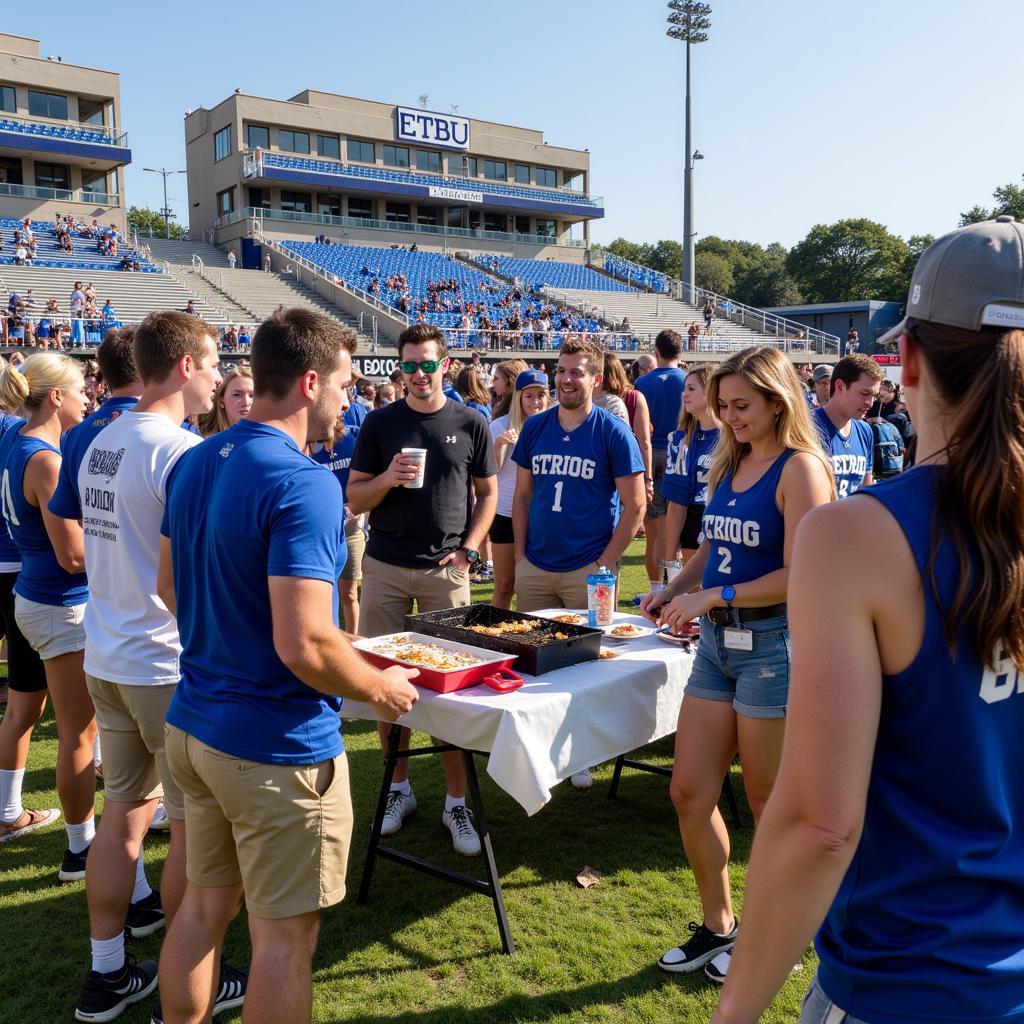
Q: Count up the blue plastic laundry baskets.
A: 0